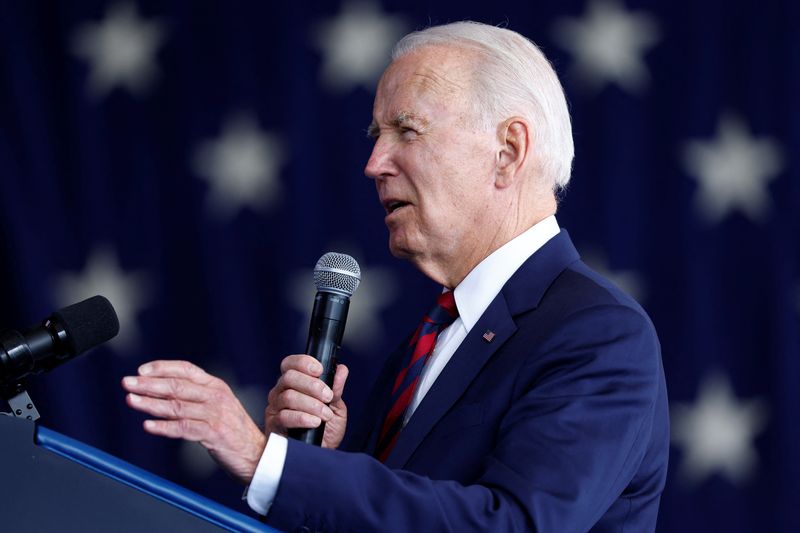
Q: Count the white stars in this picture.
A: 10